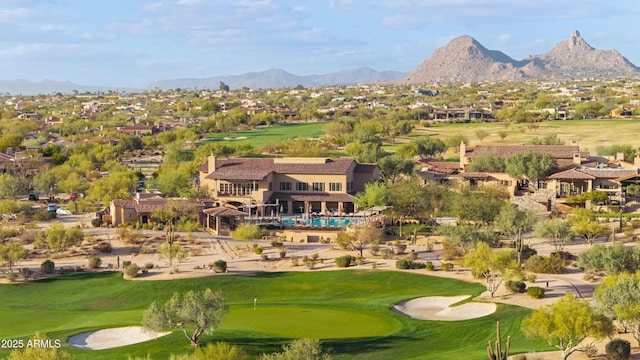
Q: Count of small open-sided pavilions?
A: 1